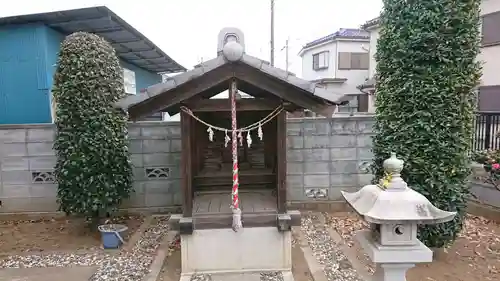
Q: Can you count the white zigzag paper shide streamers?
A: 5